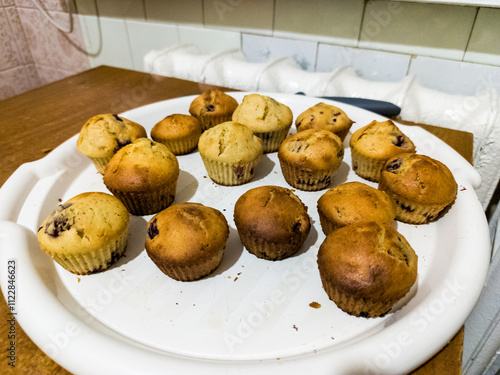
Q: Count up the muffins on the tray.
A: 15